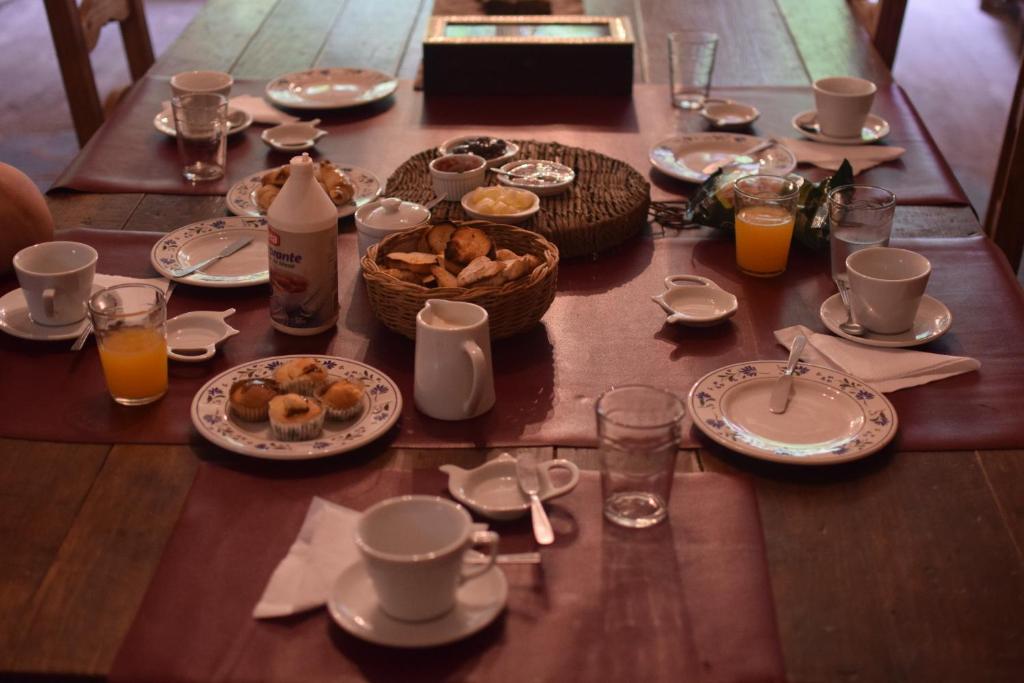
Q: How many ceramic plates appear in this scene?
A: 6